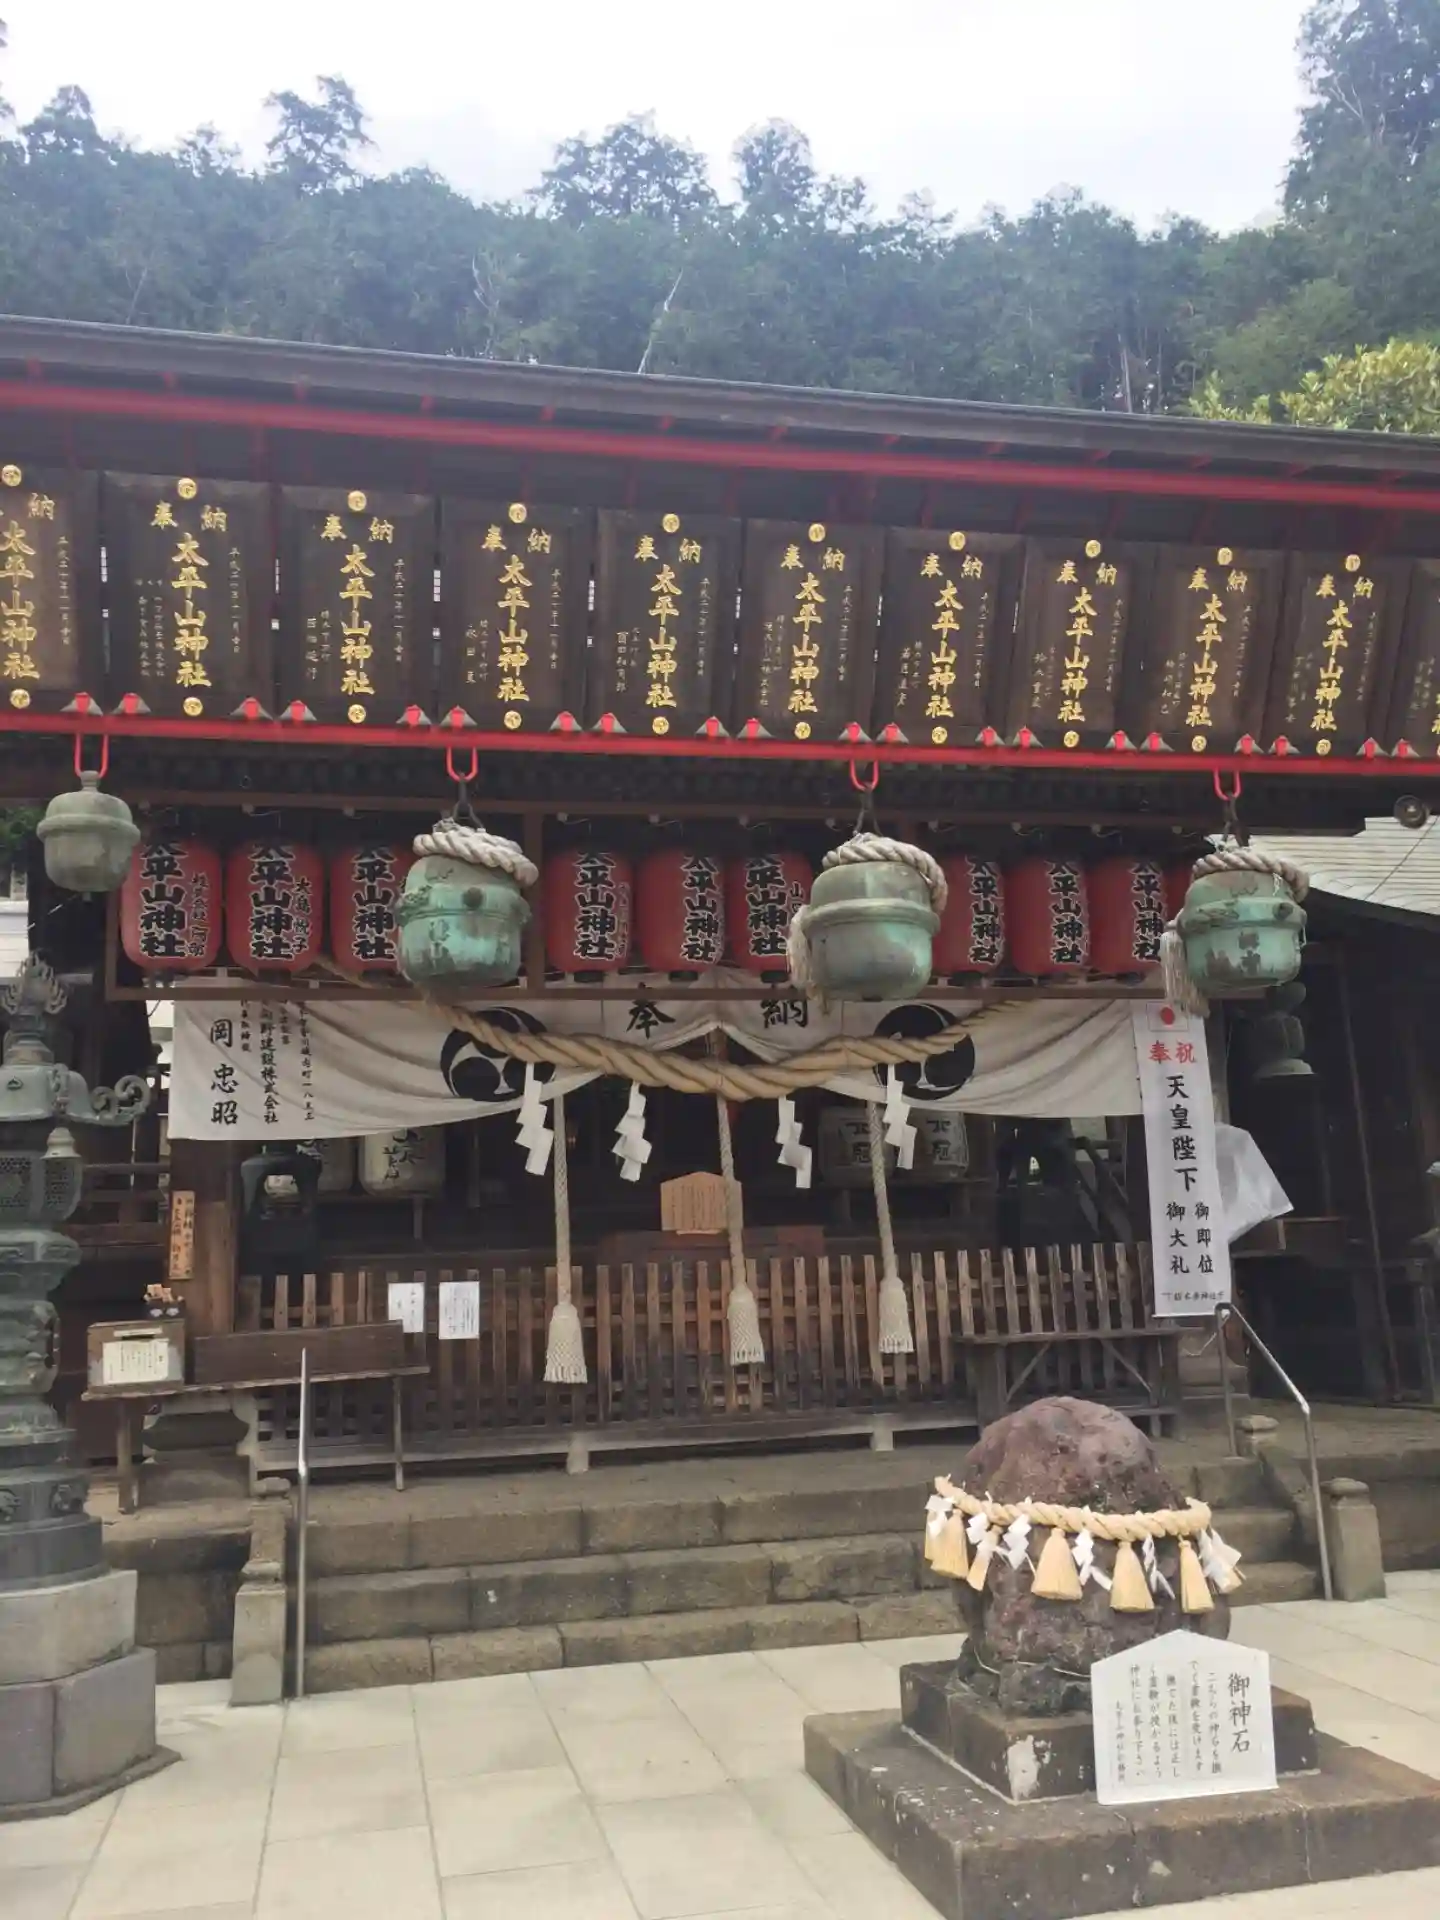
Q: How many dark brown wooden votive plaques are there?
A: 11